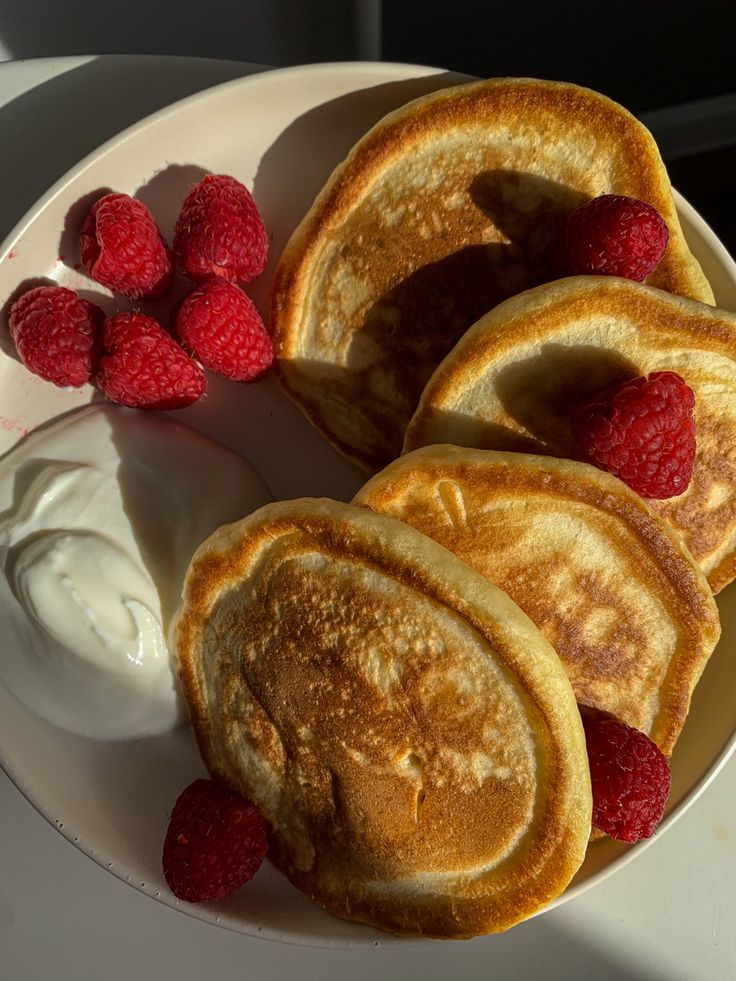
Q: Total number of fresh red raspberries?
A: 9